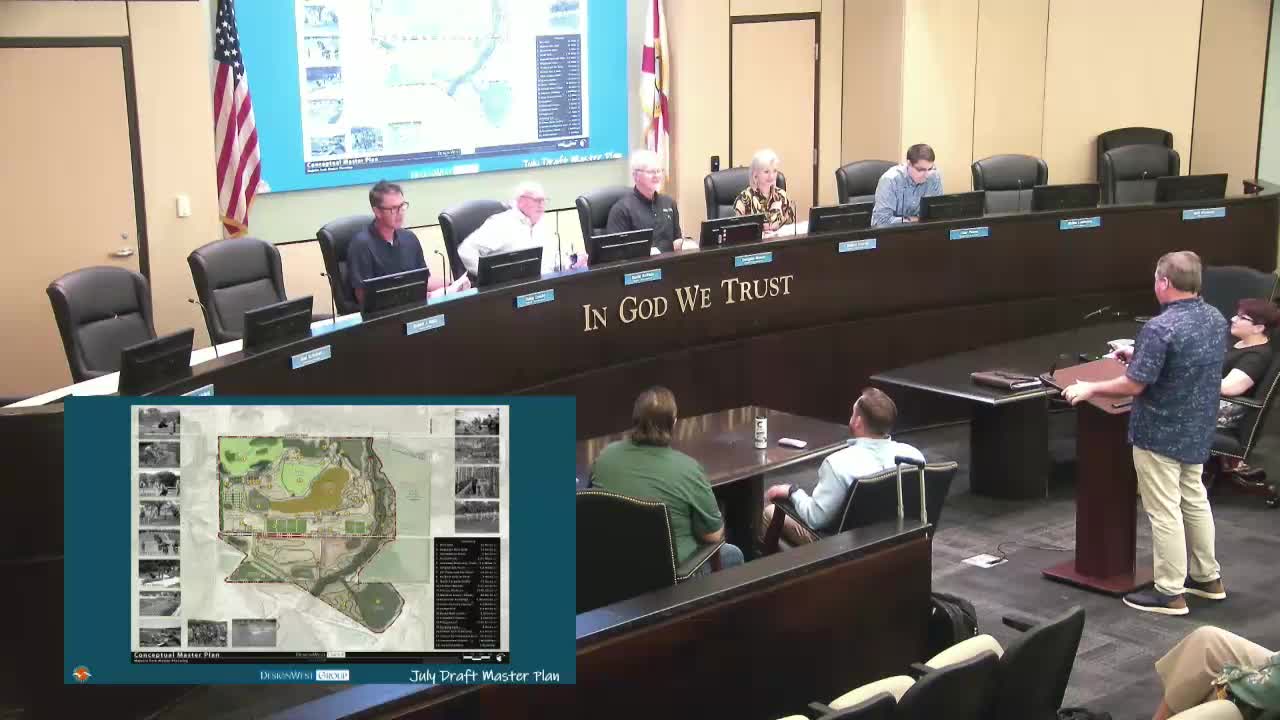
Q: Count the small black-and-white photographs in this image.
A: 14